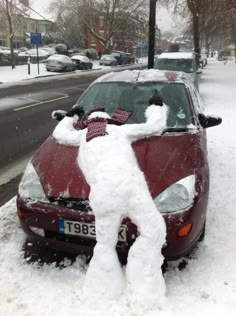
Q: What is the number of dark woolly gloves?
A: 2